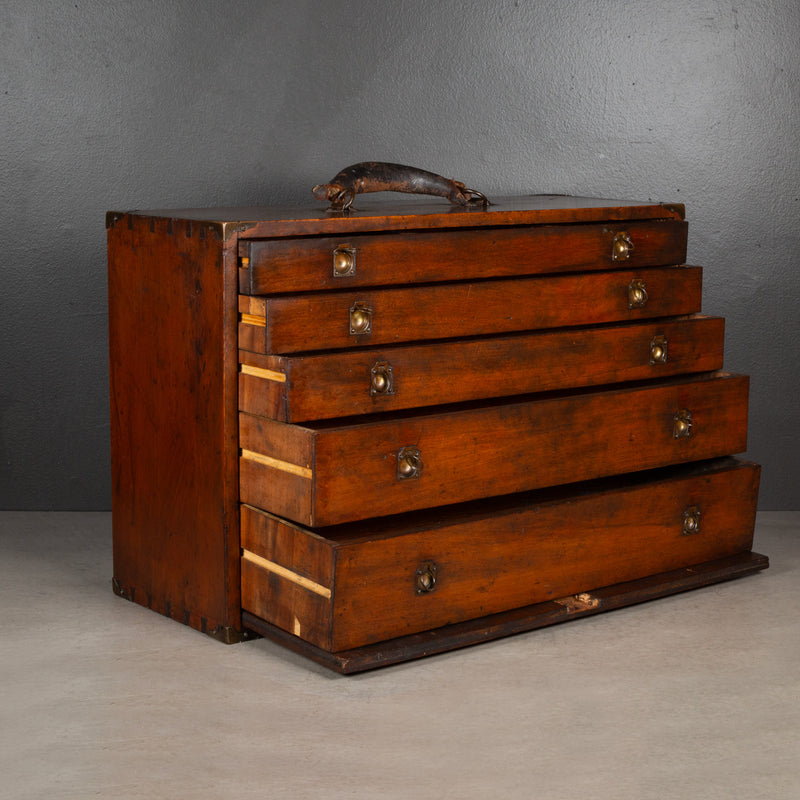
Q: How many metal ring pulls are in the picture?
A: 10